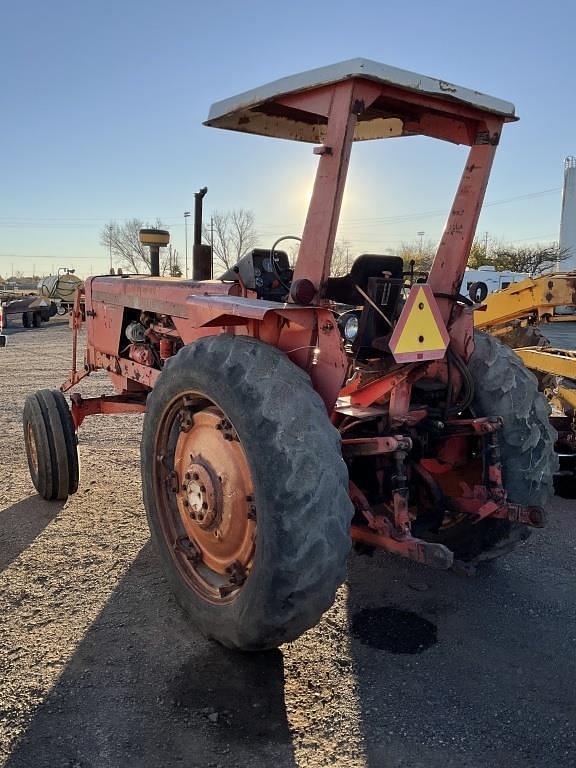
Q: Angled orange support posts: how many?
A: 2